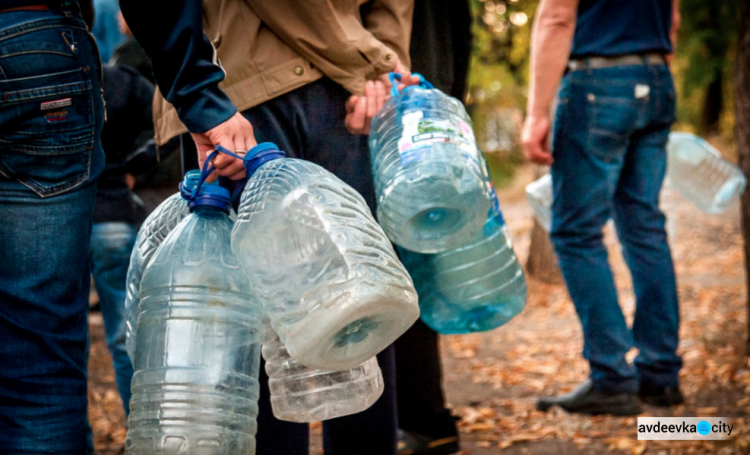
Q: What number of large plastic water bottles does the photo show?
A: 8